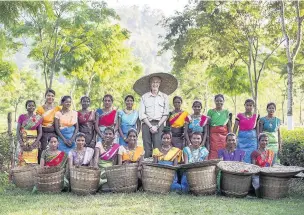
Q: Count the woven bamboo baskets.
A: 8